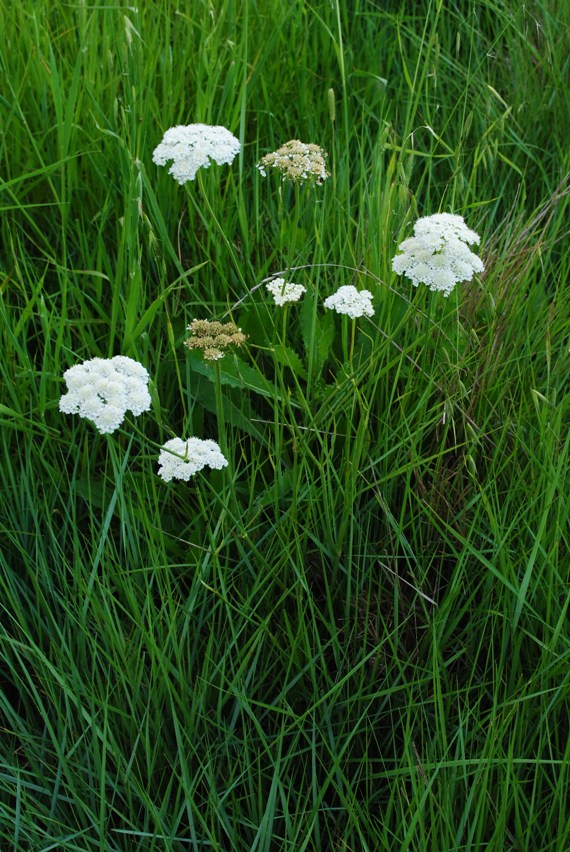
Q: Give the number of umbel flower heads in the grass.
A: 8